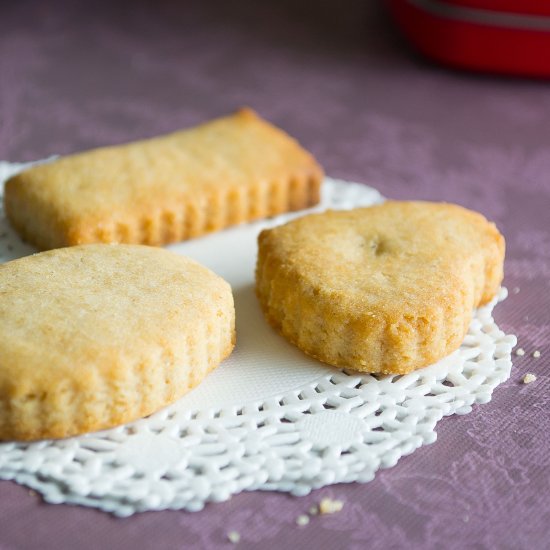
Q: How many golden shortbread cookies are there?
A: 3